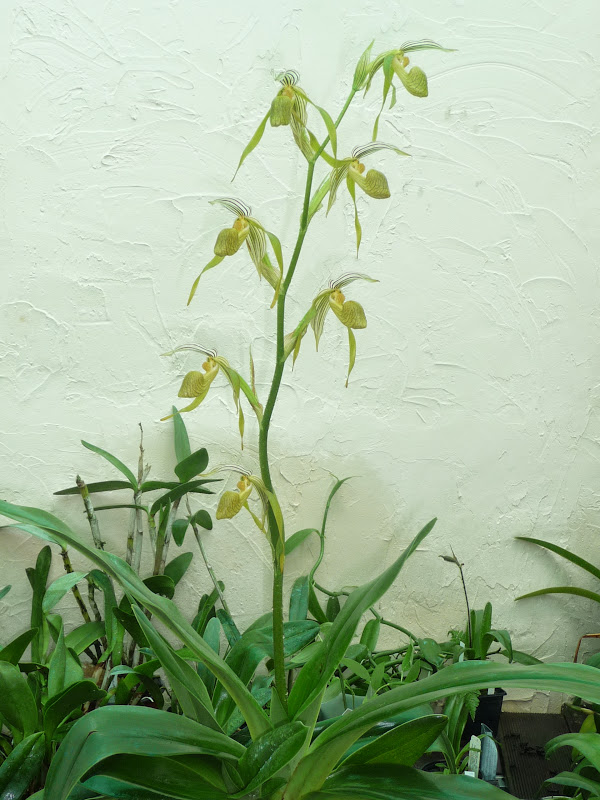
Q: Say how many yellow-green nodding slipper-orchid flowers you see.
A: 7